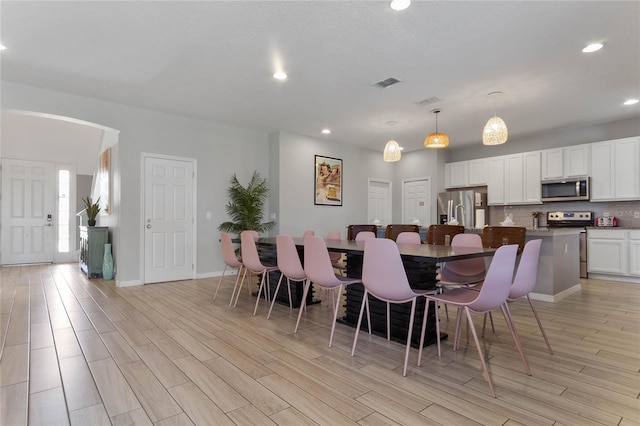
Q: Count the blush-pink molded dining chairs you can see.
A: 13